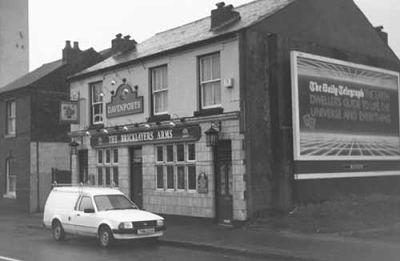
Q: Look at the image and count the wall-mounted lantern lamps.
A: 2